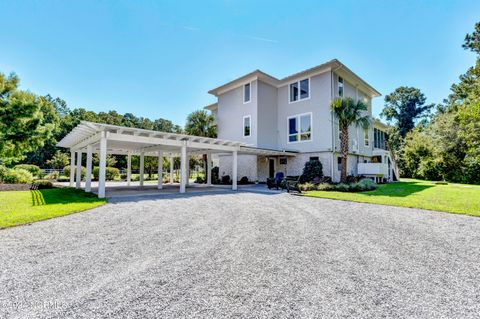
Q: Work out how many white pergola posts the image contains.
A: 12